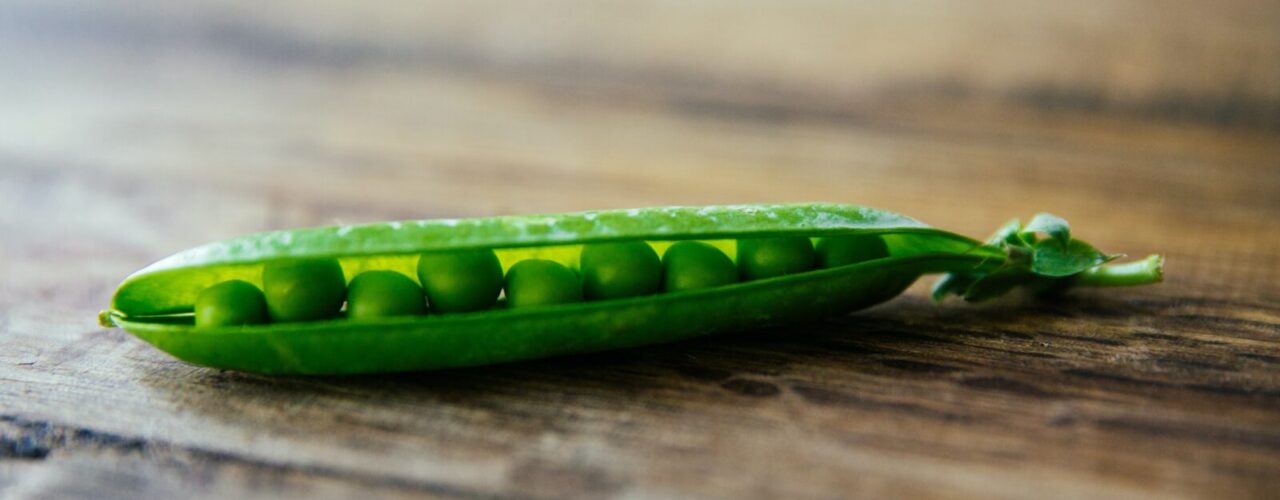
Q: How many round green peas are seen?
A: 9